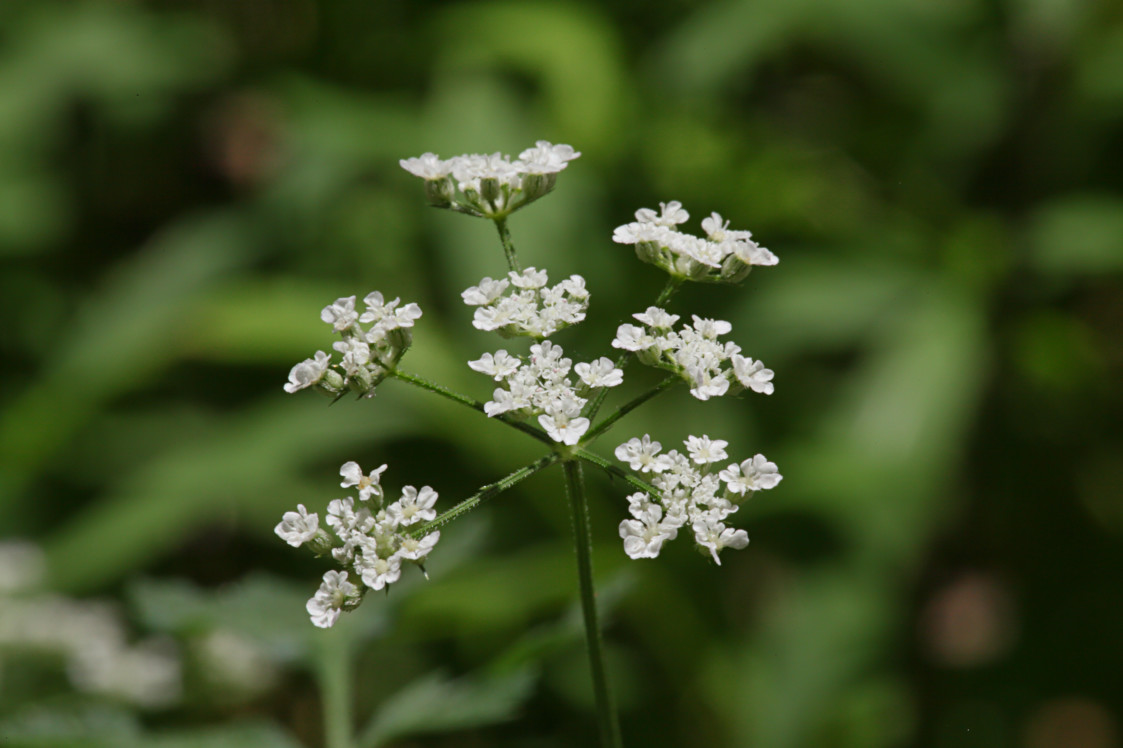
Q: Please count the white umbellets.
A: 8